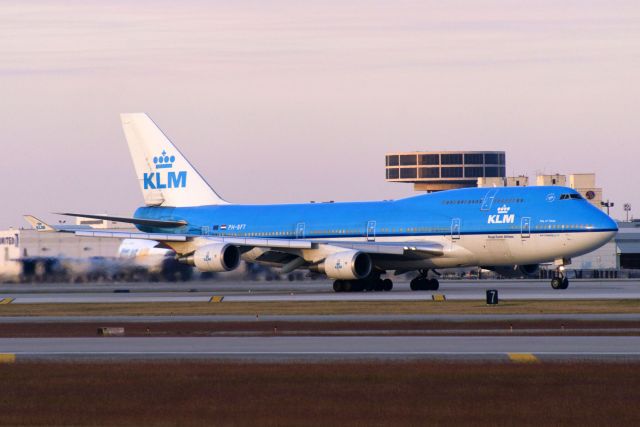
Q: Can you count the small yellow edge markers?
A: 5